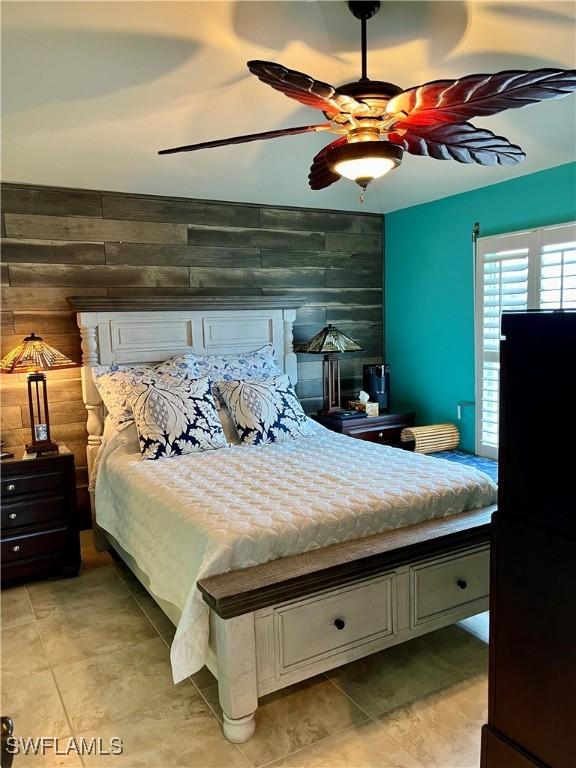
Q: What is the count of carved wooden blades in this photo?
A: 5